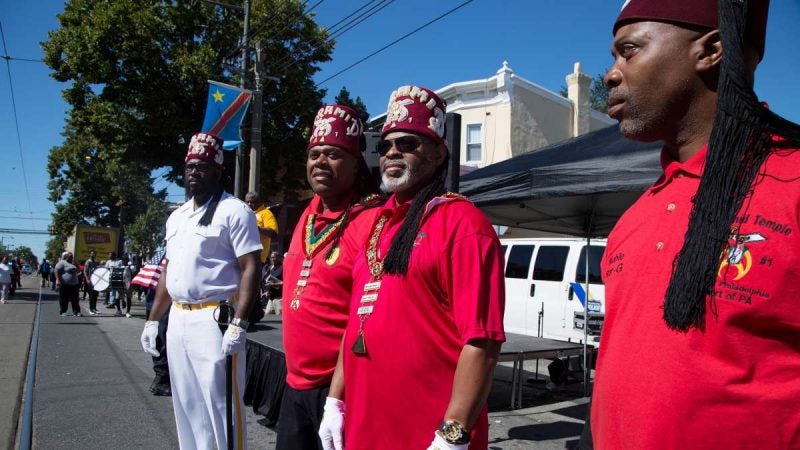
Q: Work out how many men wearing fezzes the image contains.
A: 4